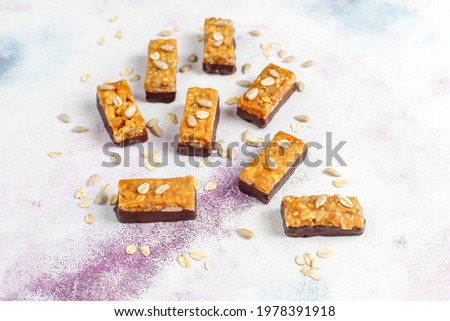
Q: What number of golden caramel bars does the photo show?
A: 8